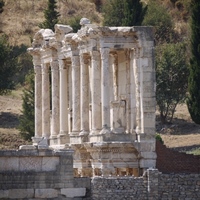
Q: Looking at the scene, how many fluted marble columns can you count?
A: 8